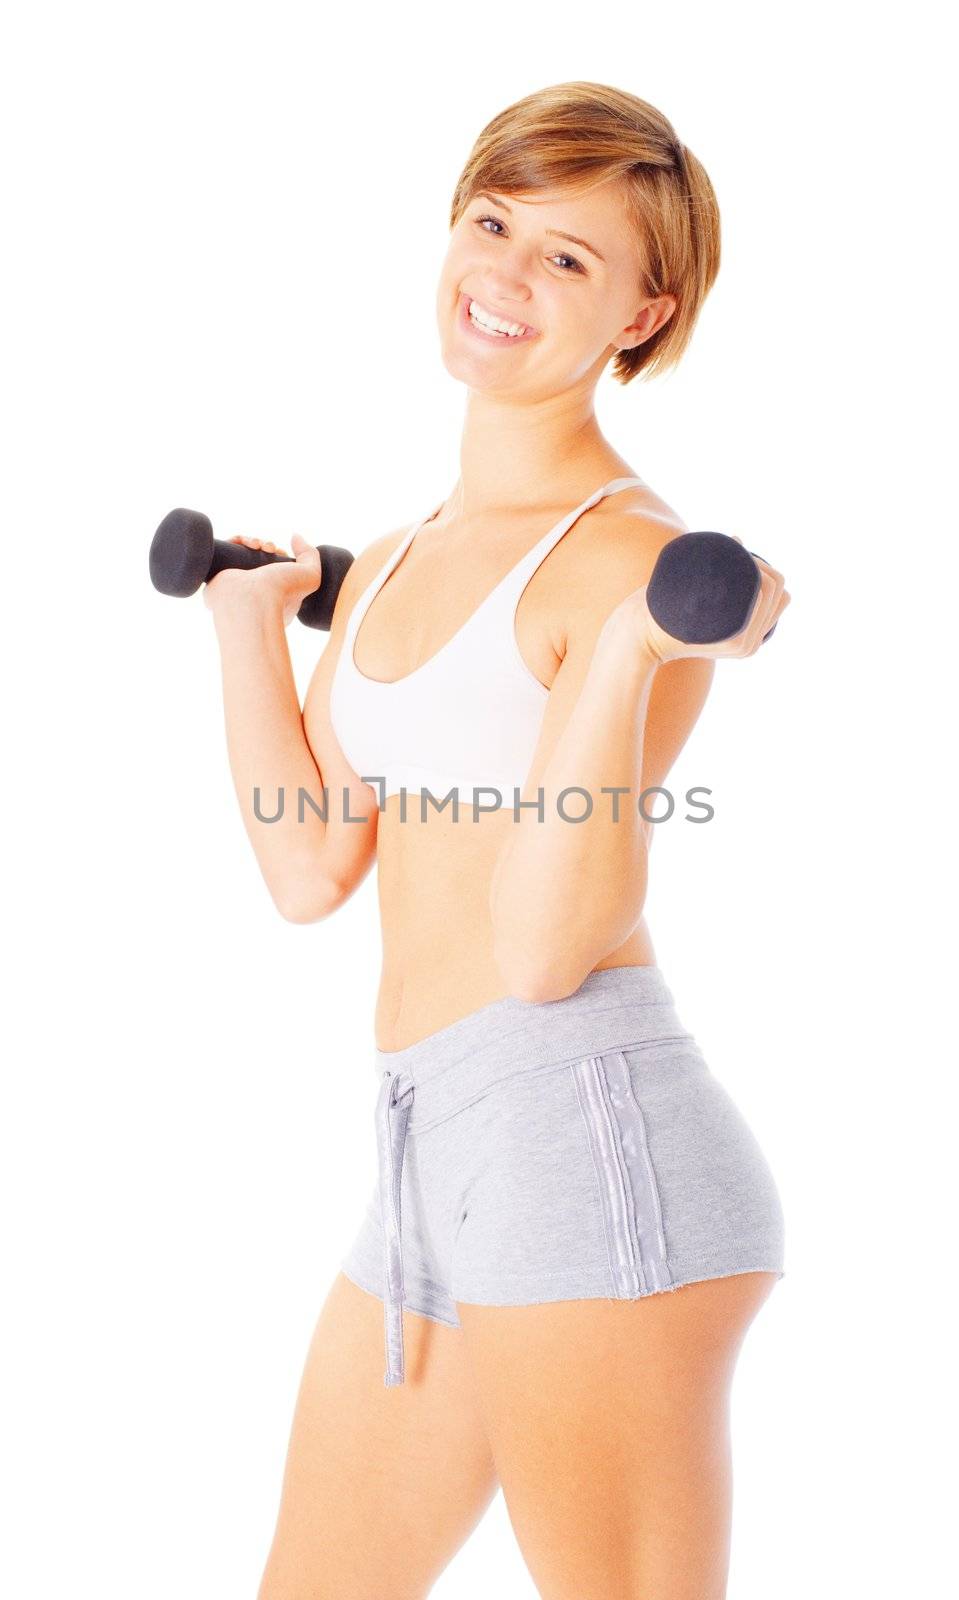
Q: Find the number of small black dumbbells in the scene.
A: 2